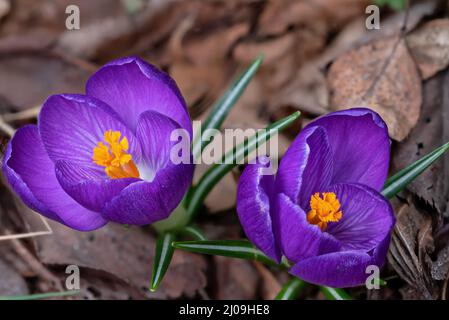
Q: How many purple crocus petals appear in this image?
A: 12